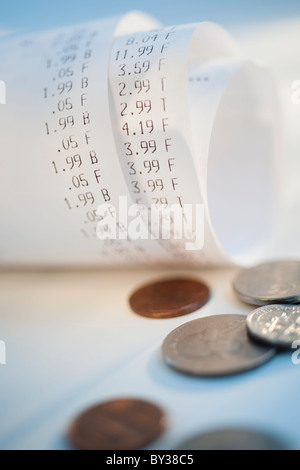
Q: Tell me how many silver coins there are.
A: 4